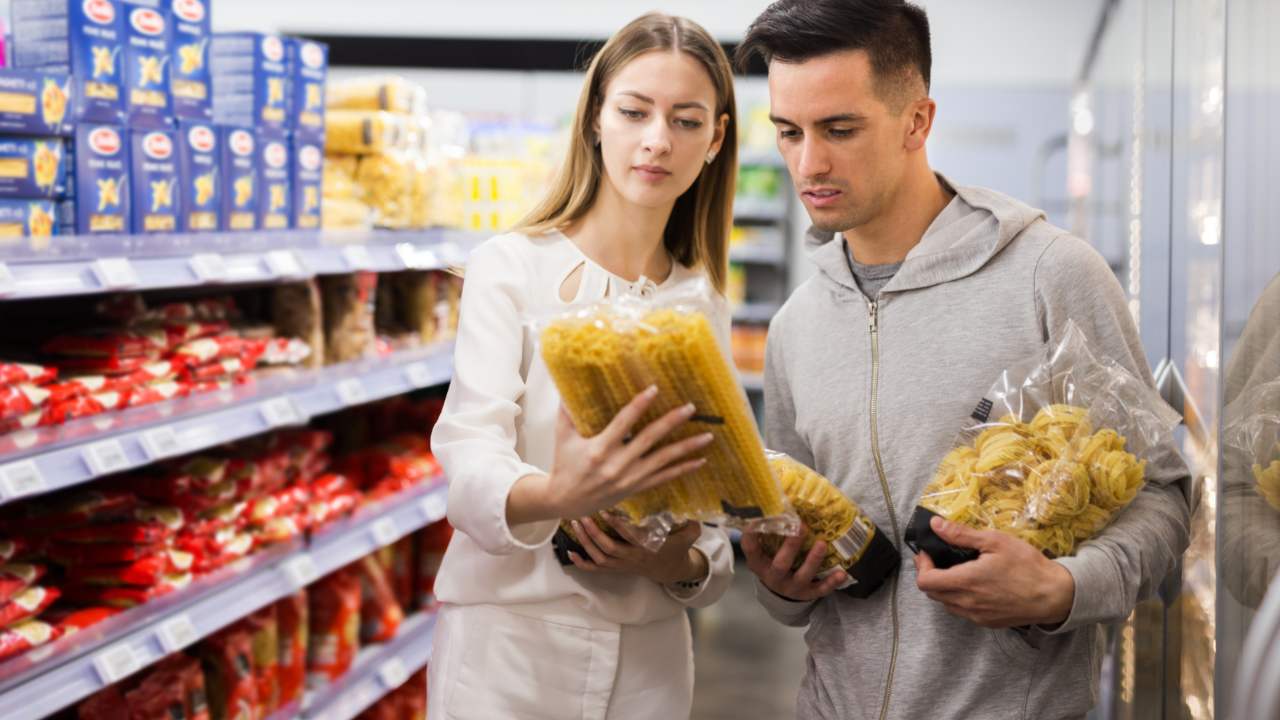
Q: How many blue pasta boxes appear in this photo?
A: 14